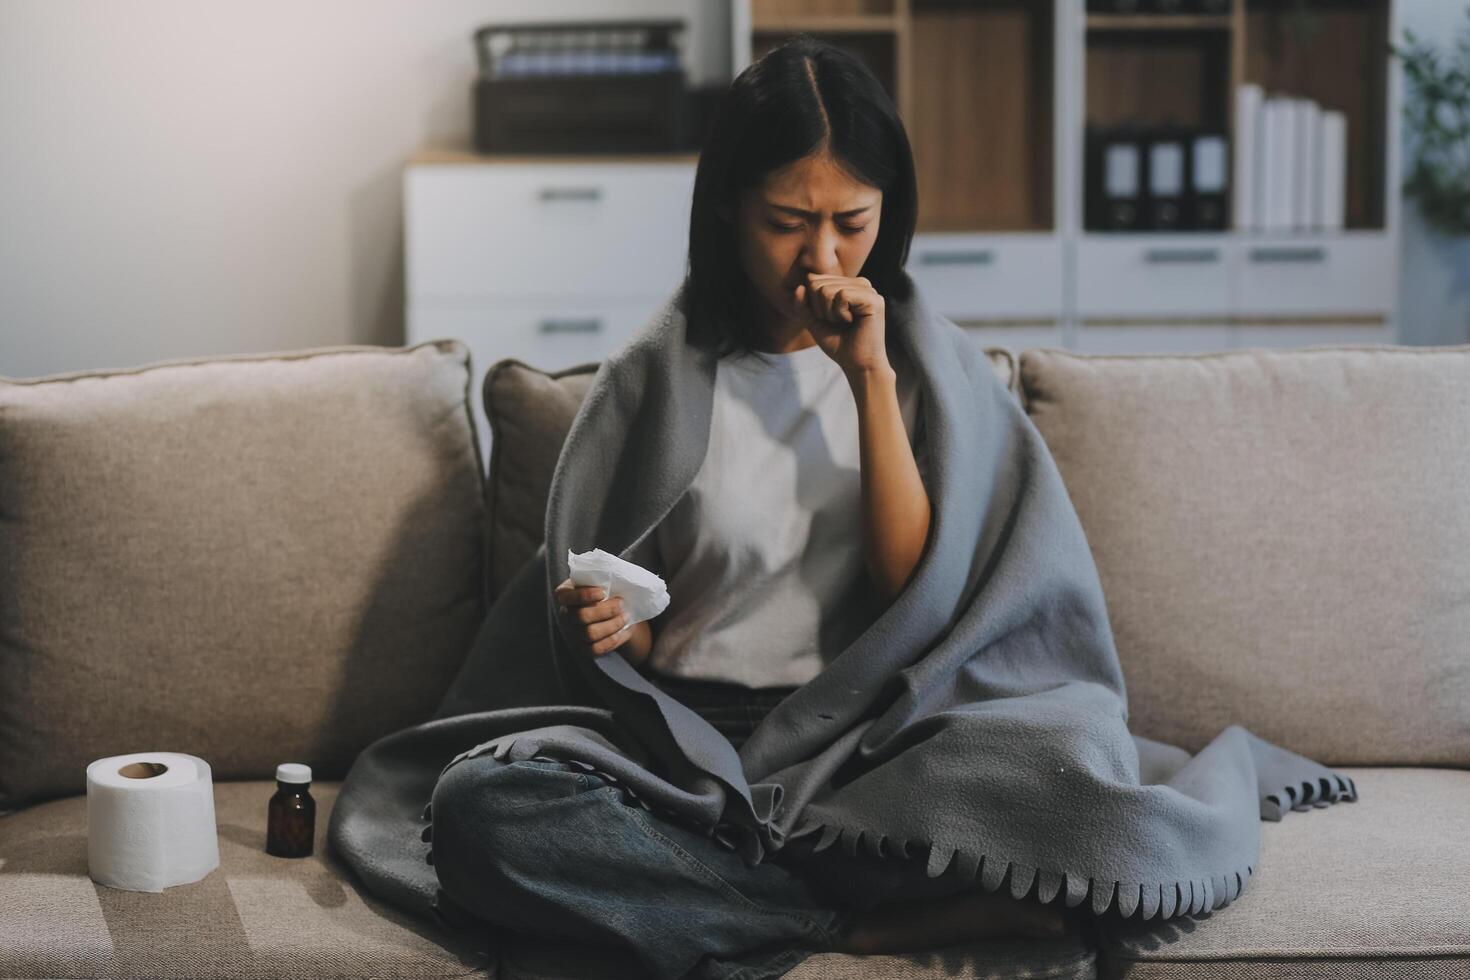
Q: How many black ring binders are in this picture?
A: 3